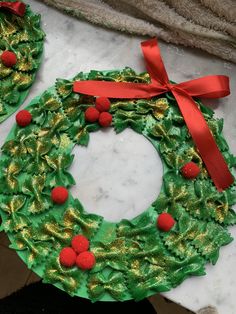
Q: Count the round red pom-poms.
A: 11